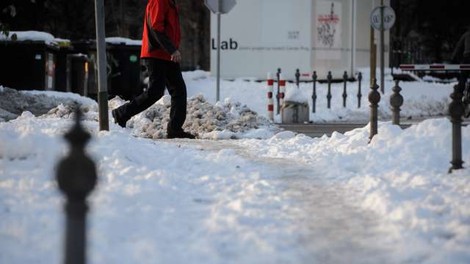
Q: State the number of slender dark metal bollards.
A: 10